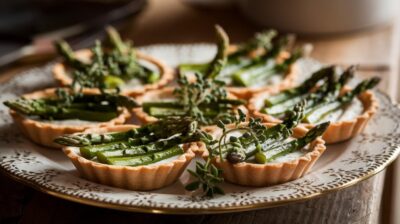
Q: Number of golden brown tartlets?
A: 7